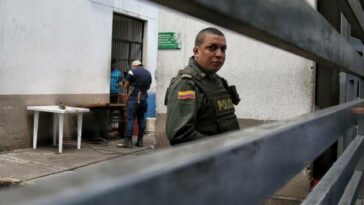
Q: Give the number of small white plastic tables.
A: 1